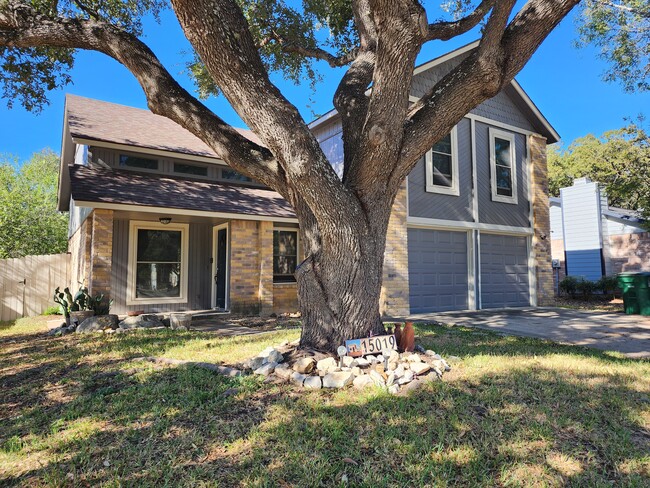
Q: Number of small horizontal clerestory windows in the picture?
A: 3